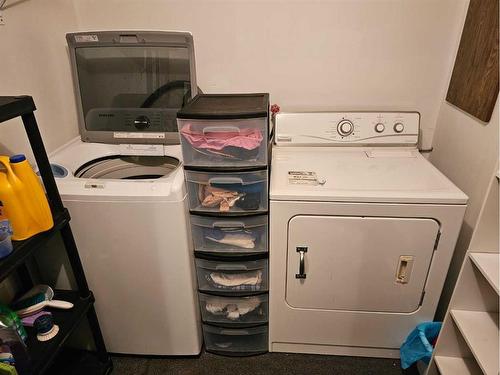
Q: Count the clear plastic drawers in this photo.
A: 6